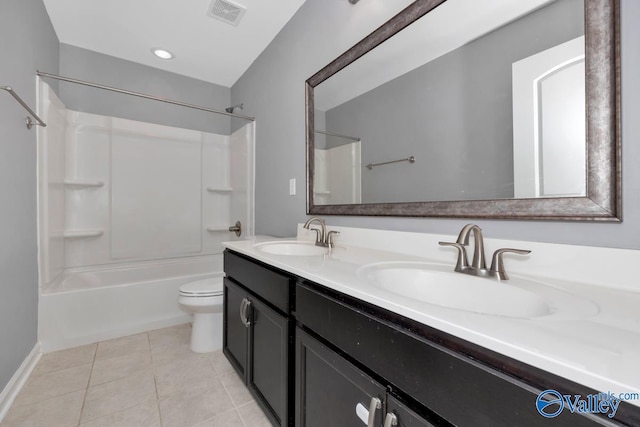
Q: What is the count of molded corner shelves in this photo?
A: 4